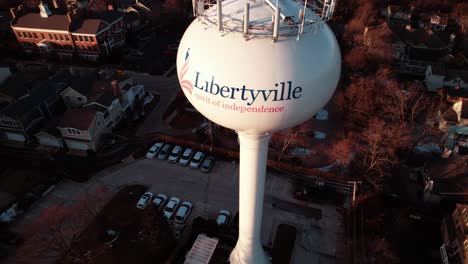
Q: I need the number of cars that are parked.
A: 11